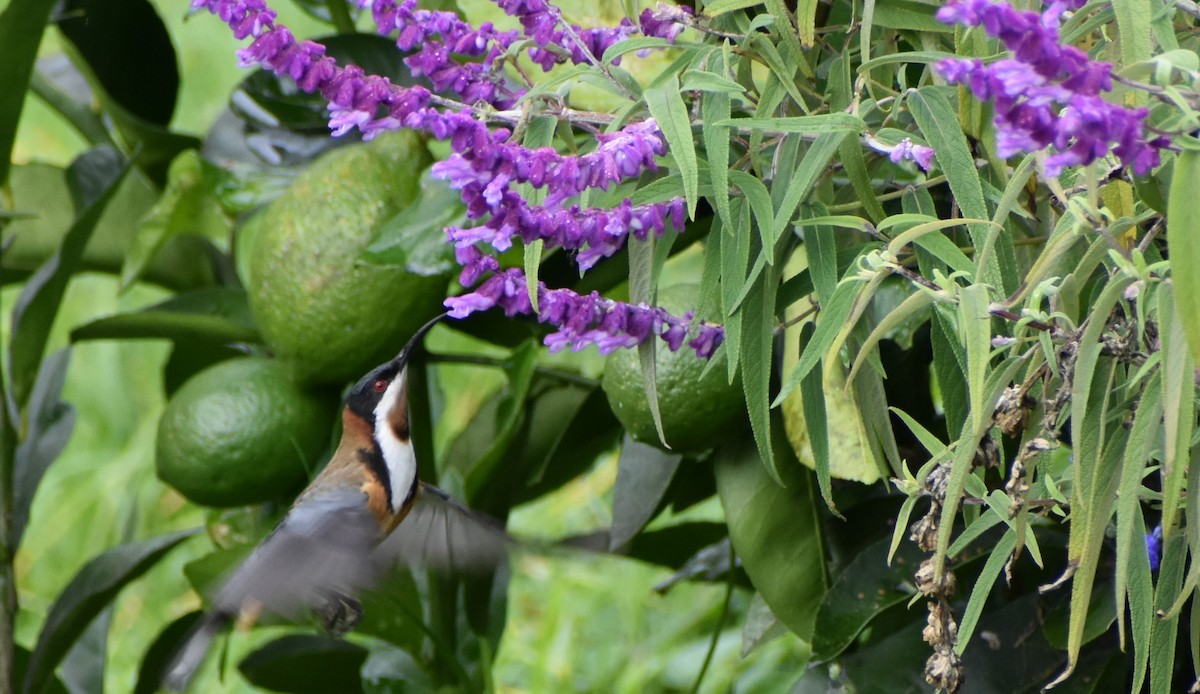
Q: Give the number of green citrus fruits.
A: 3